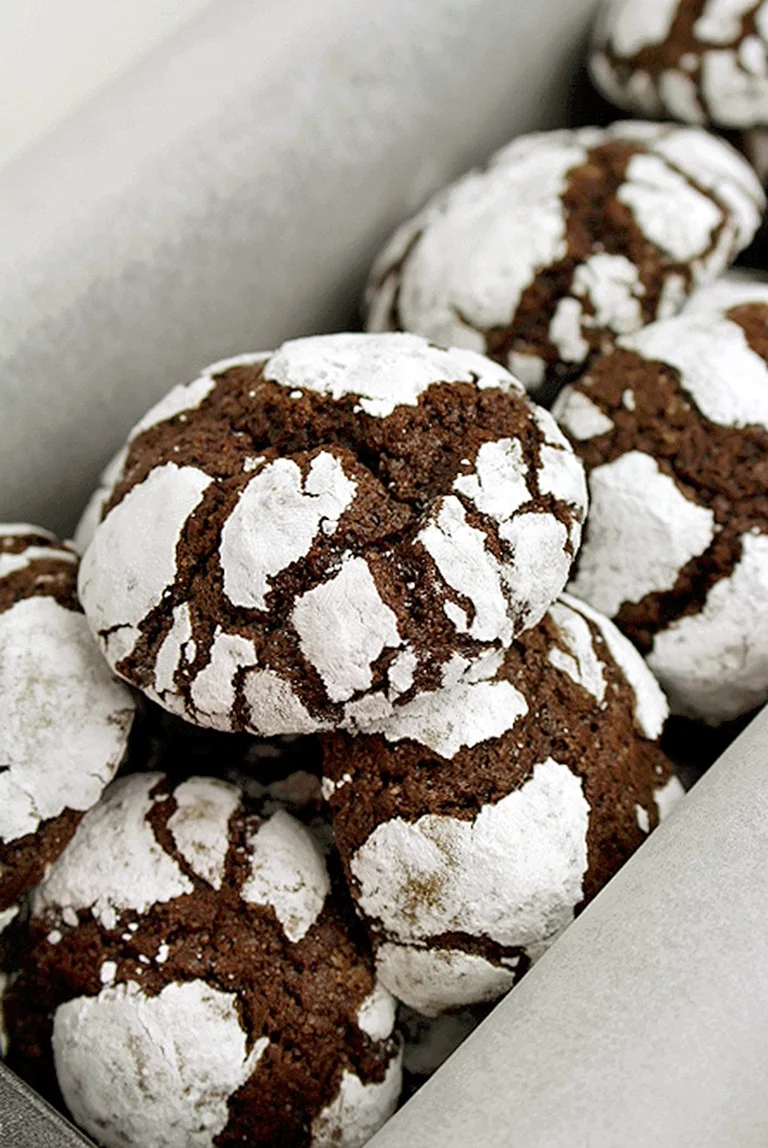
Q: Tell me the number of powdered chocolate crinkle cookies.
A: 7